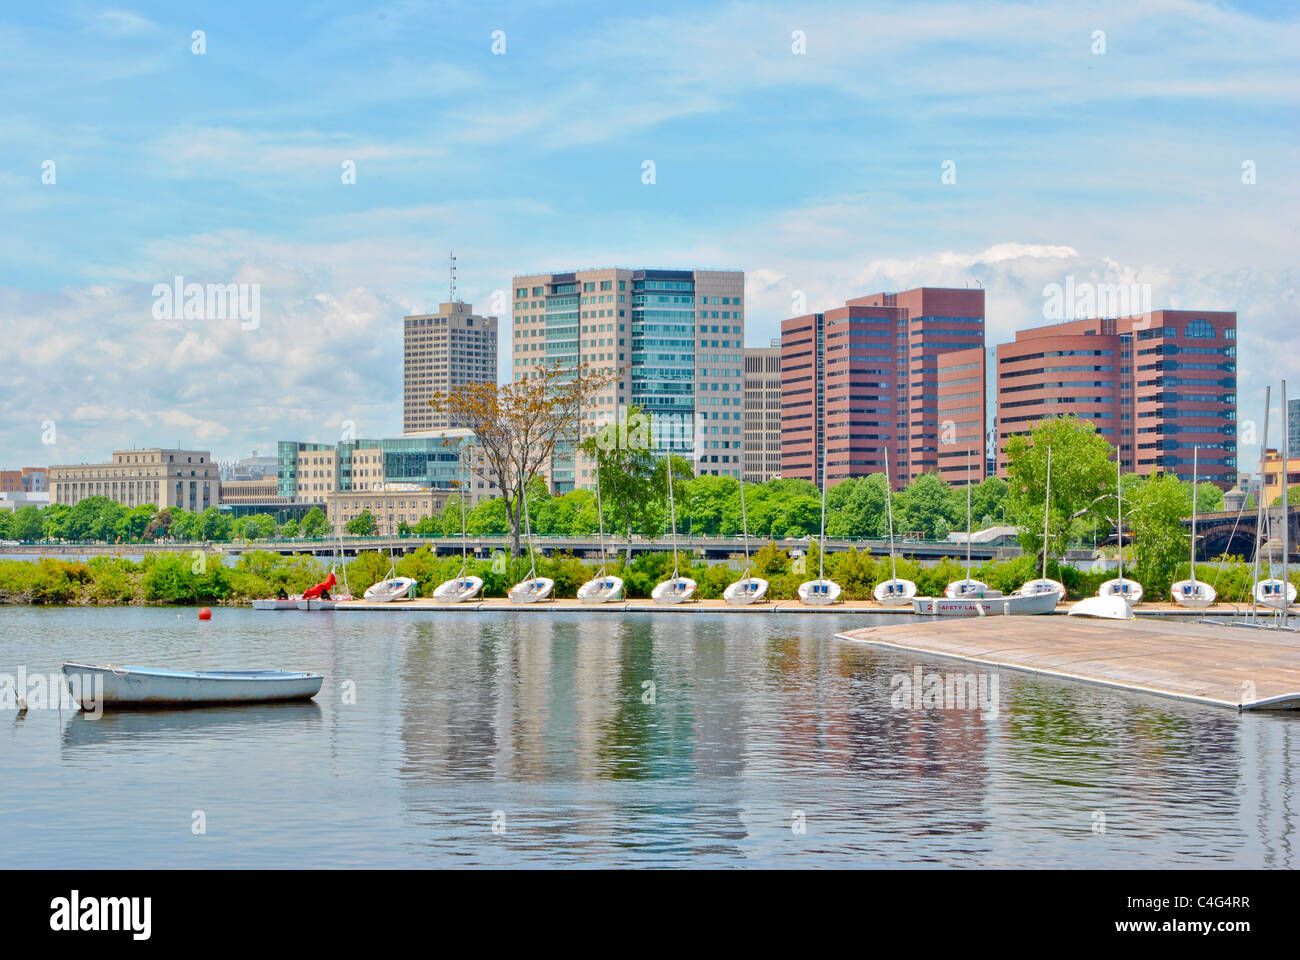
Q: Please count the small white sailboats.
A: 13